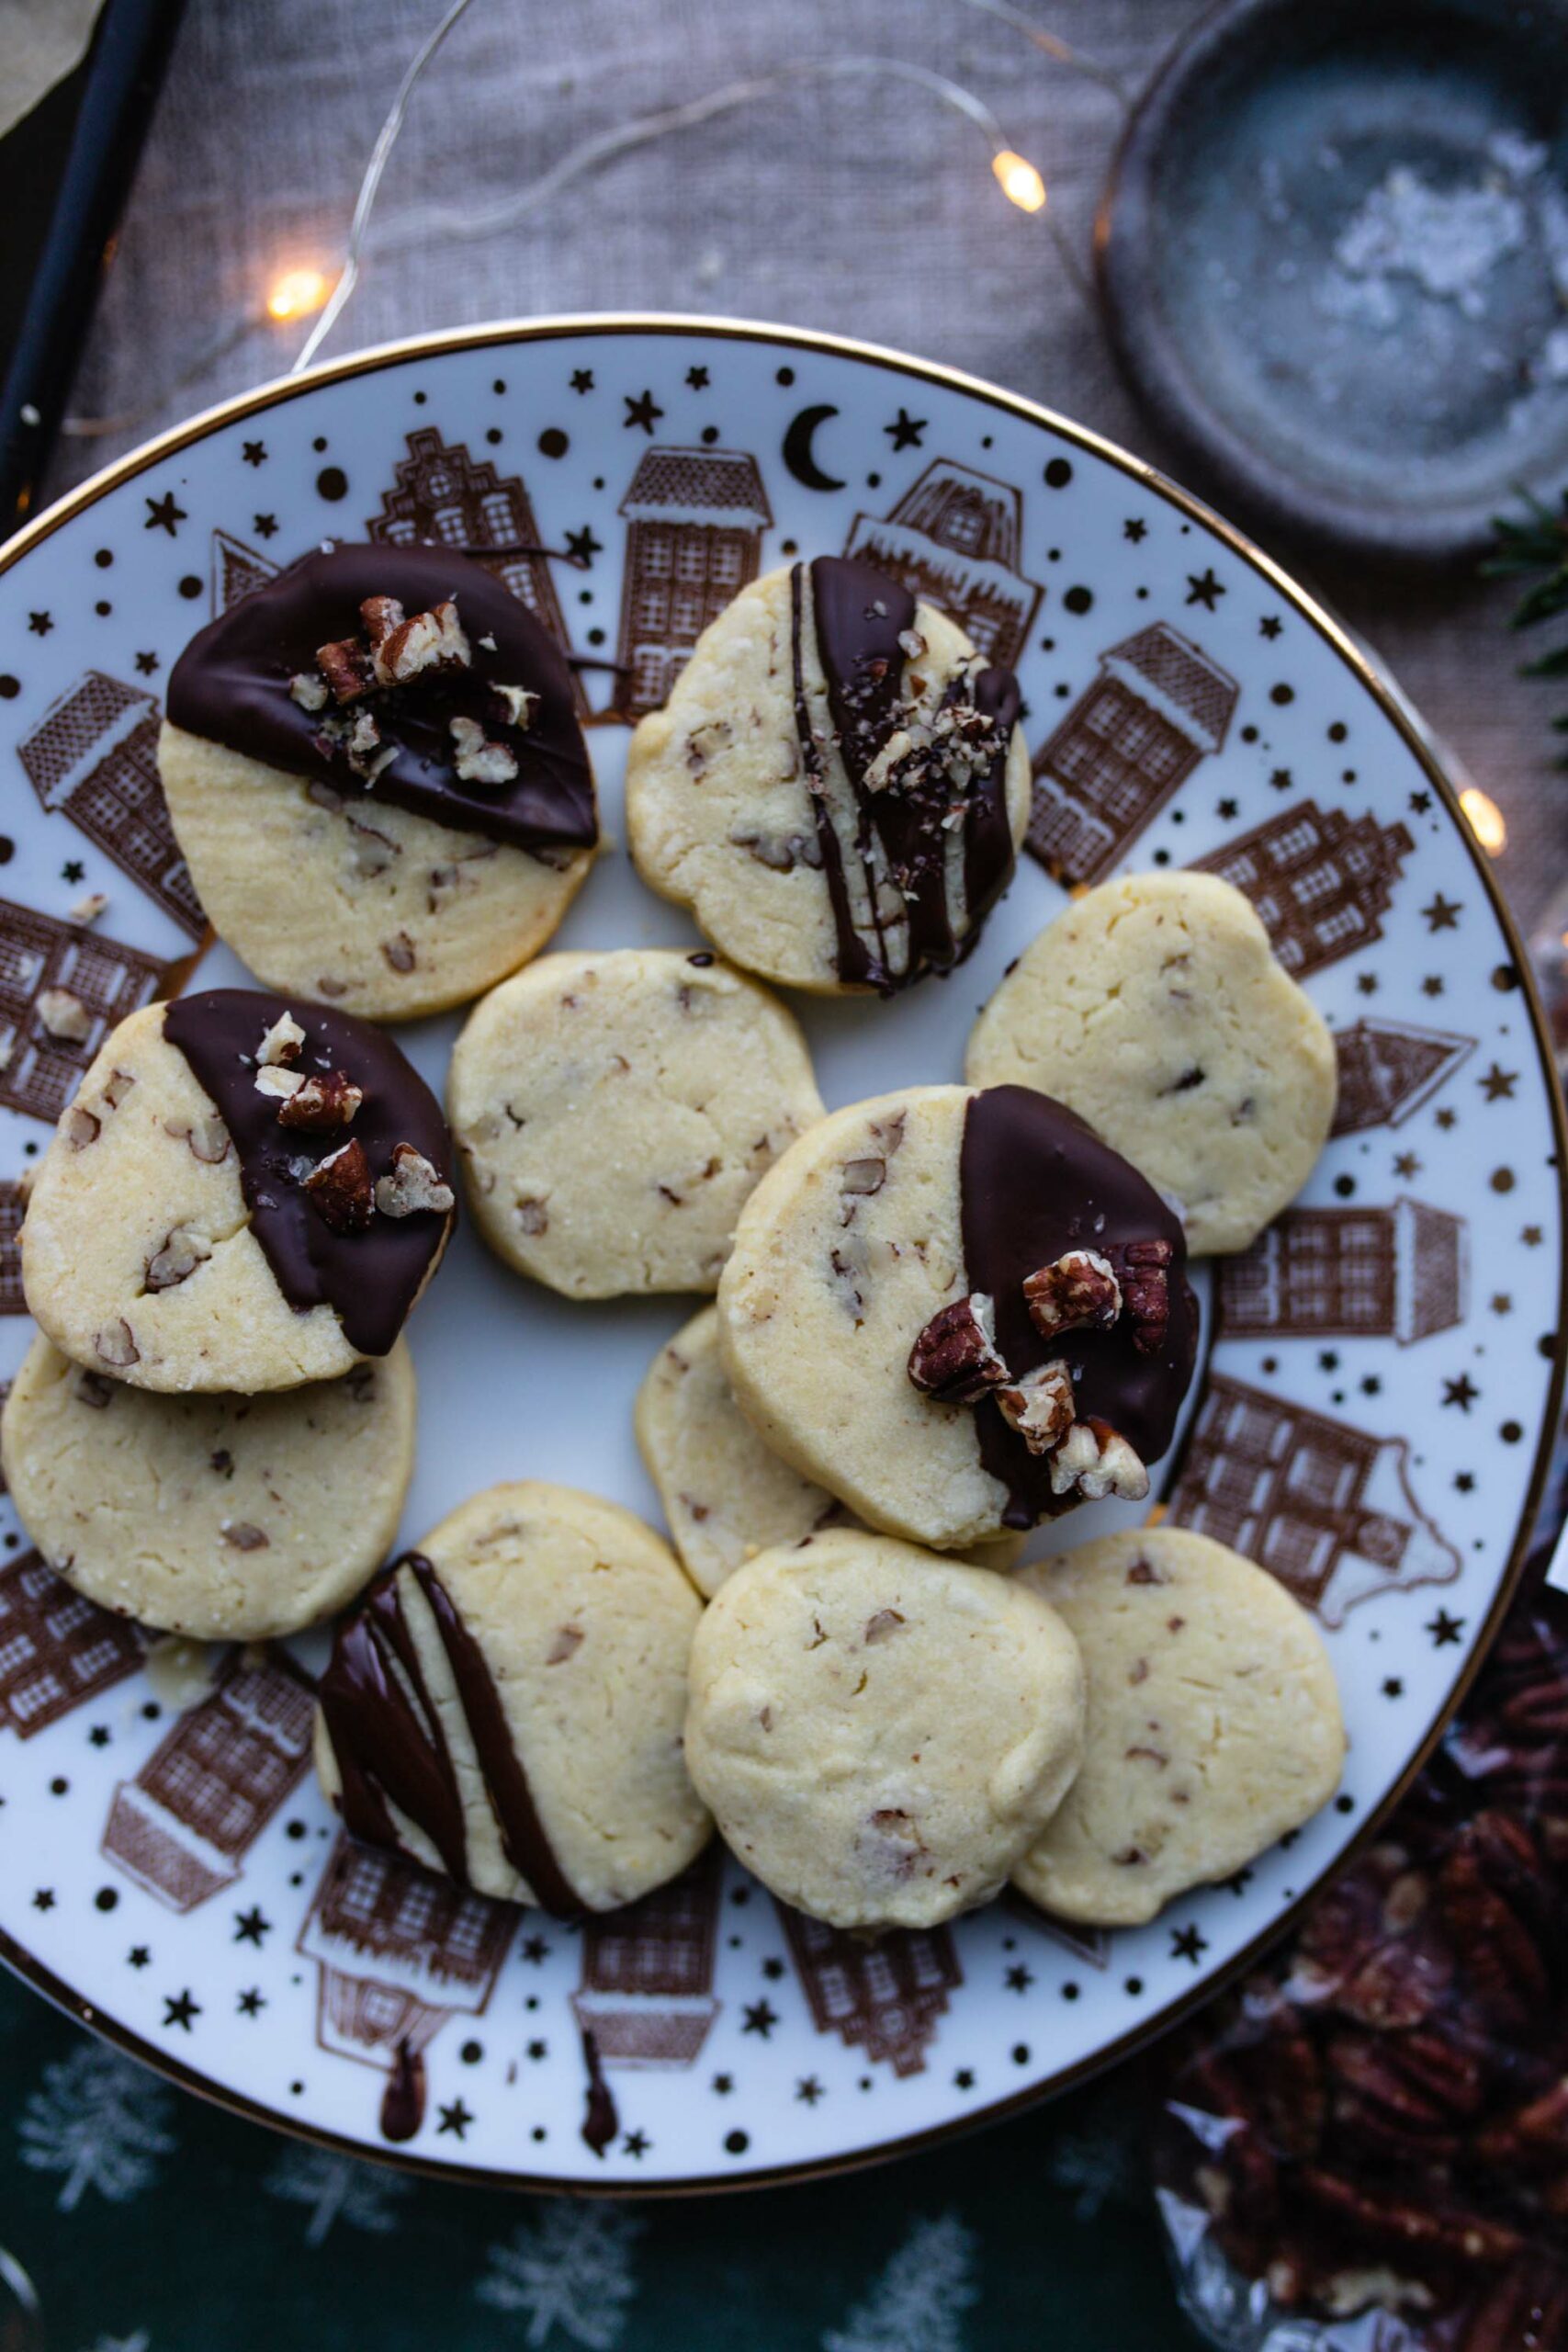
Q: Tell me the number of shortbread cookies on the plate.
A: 11